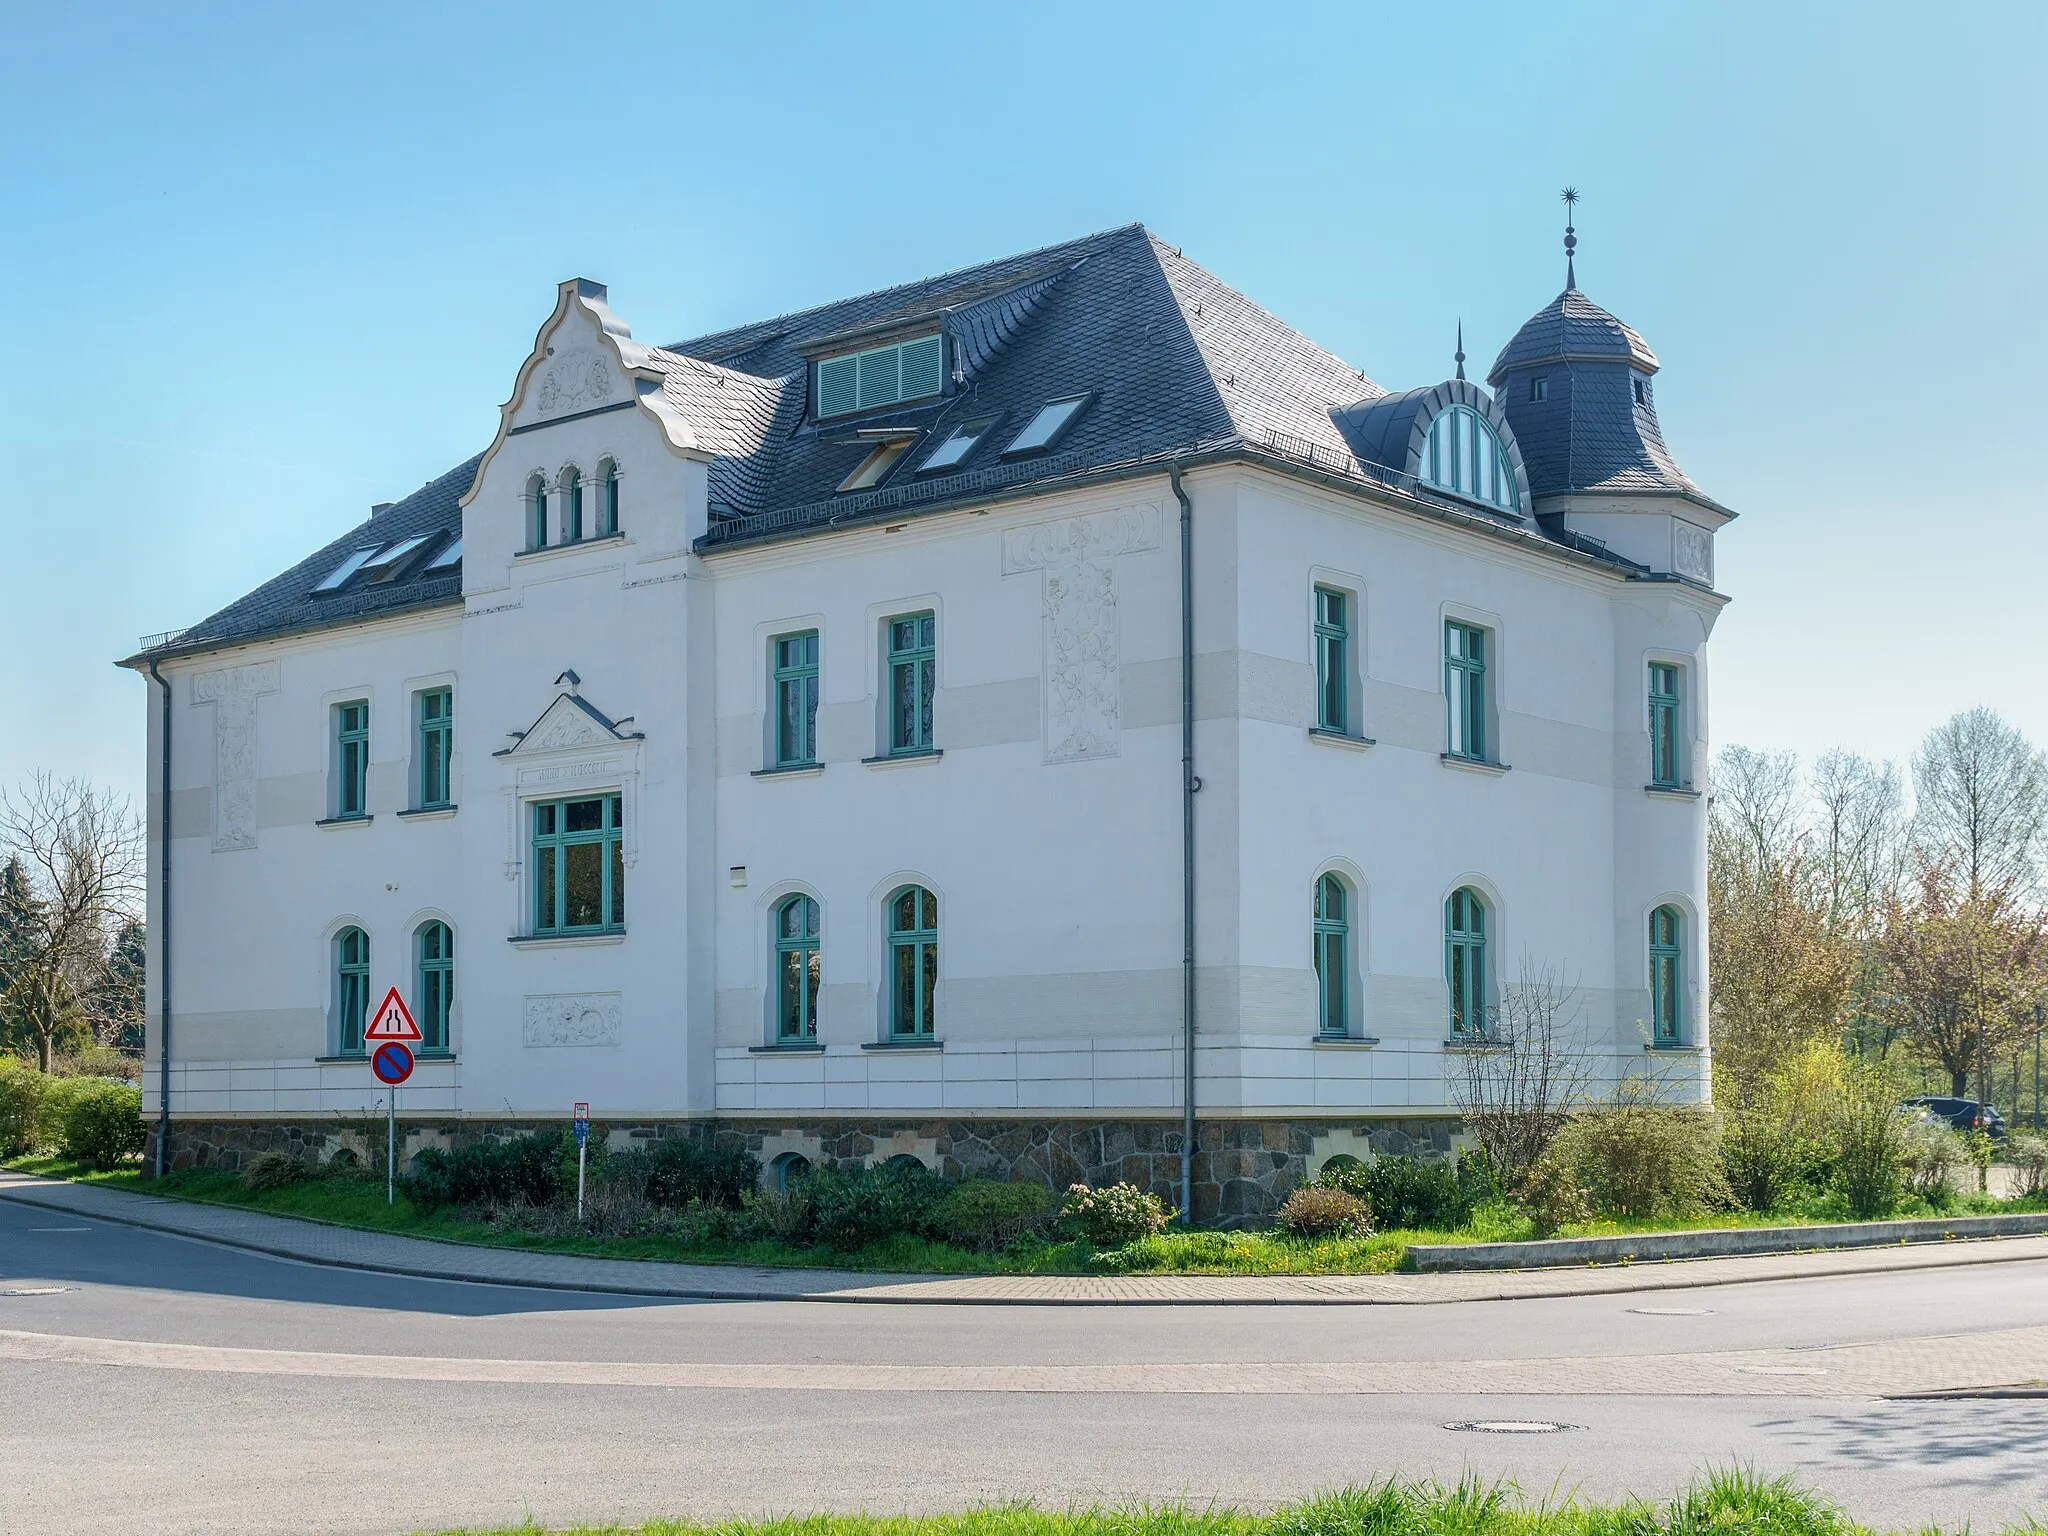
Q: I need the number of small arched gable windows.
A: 3